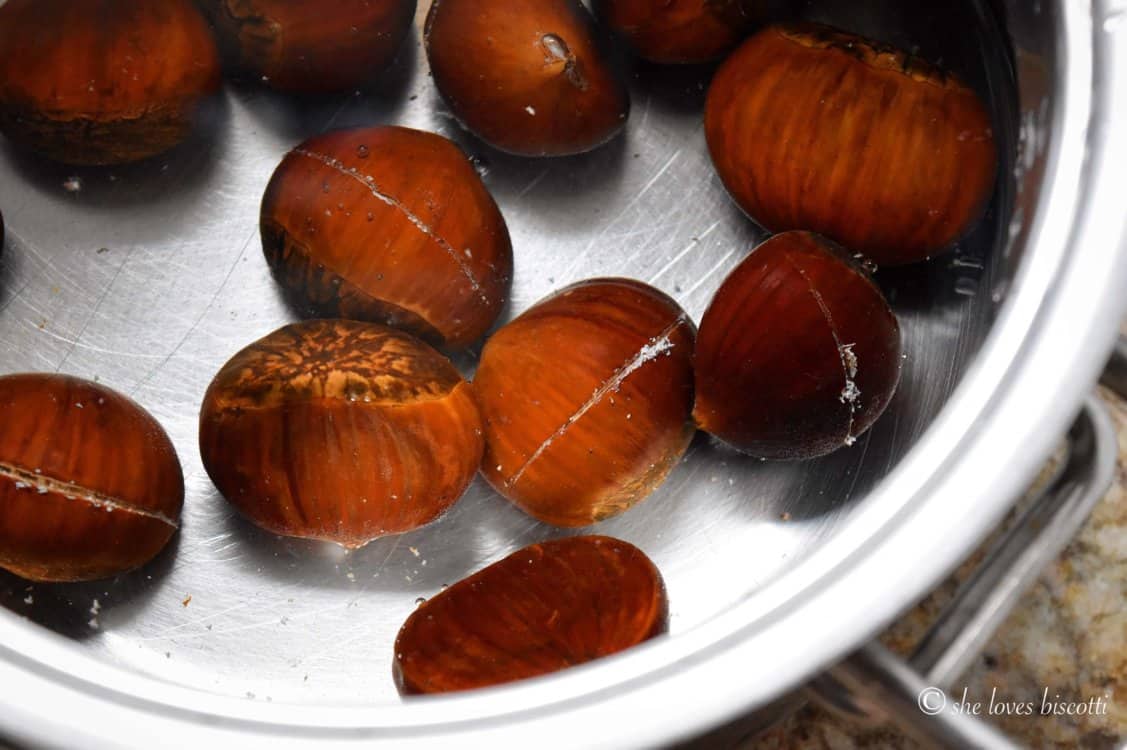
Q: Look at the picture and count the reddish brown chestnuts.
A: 11